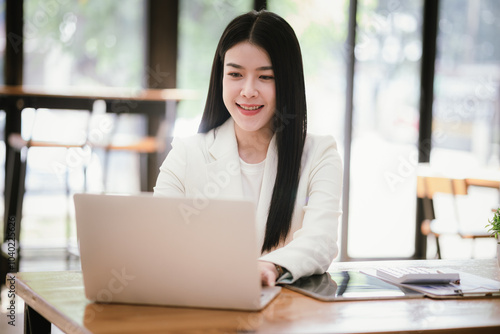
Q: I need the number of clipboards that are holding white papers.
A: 1